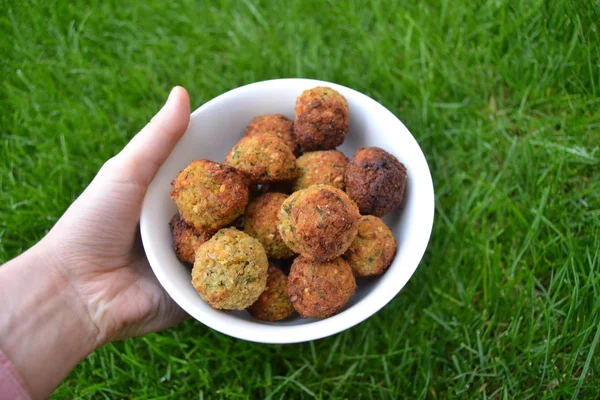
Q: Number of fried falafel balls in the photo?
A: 13